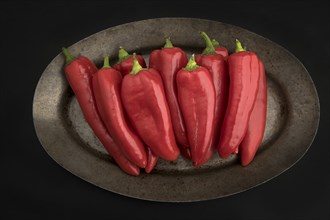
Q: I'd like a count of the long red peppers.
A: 10